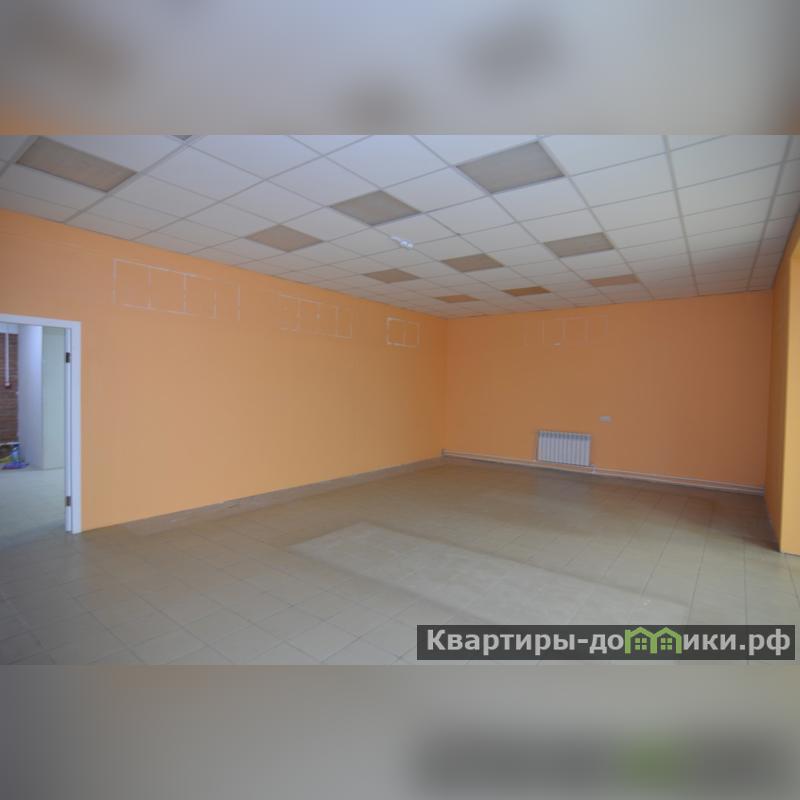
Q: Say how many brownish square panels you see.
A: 10